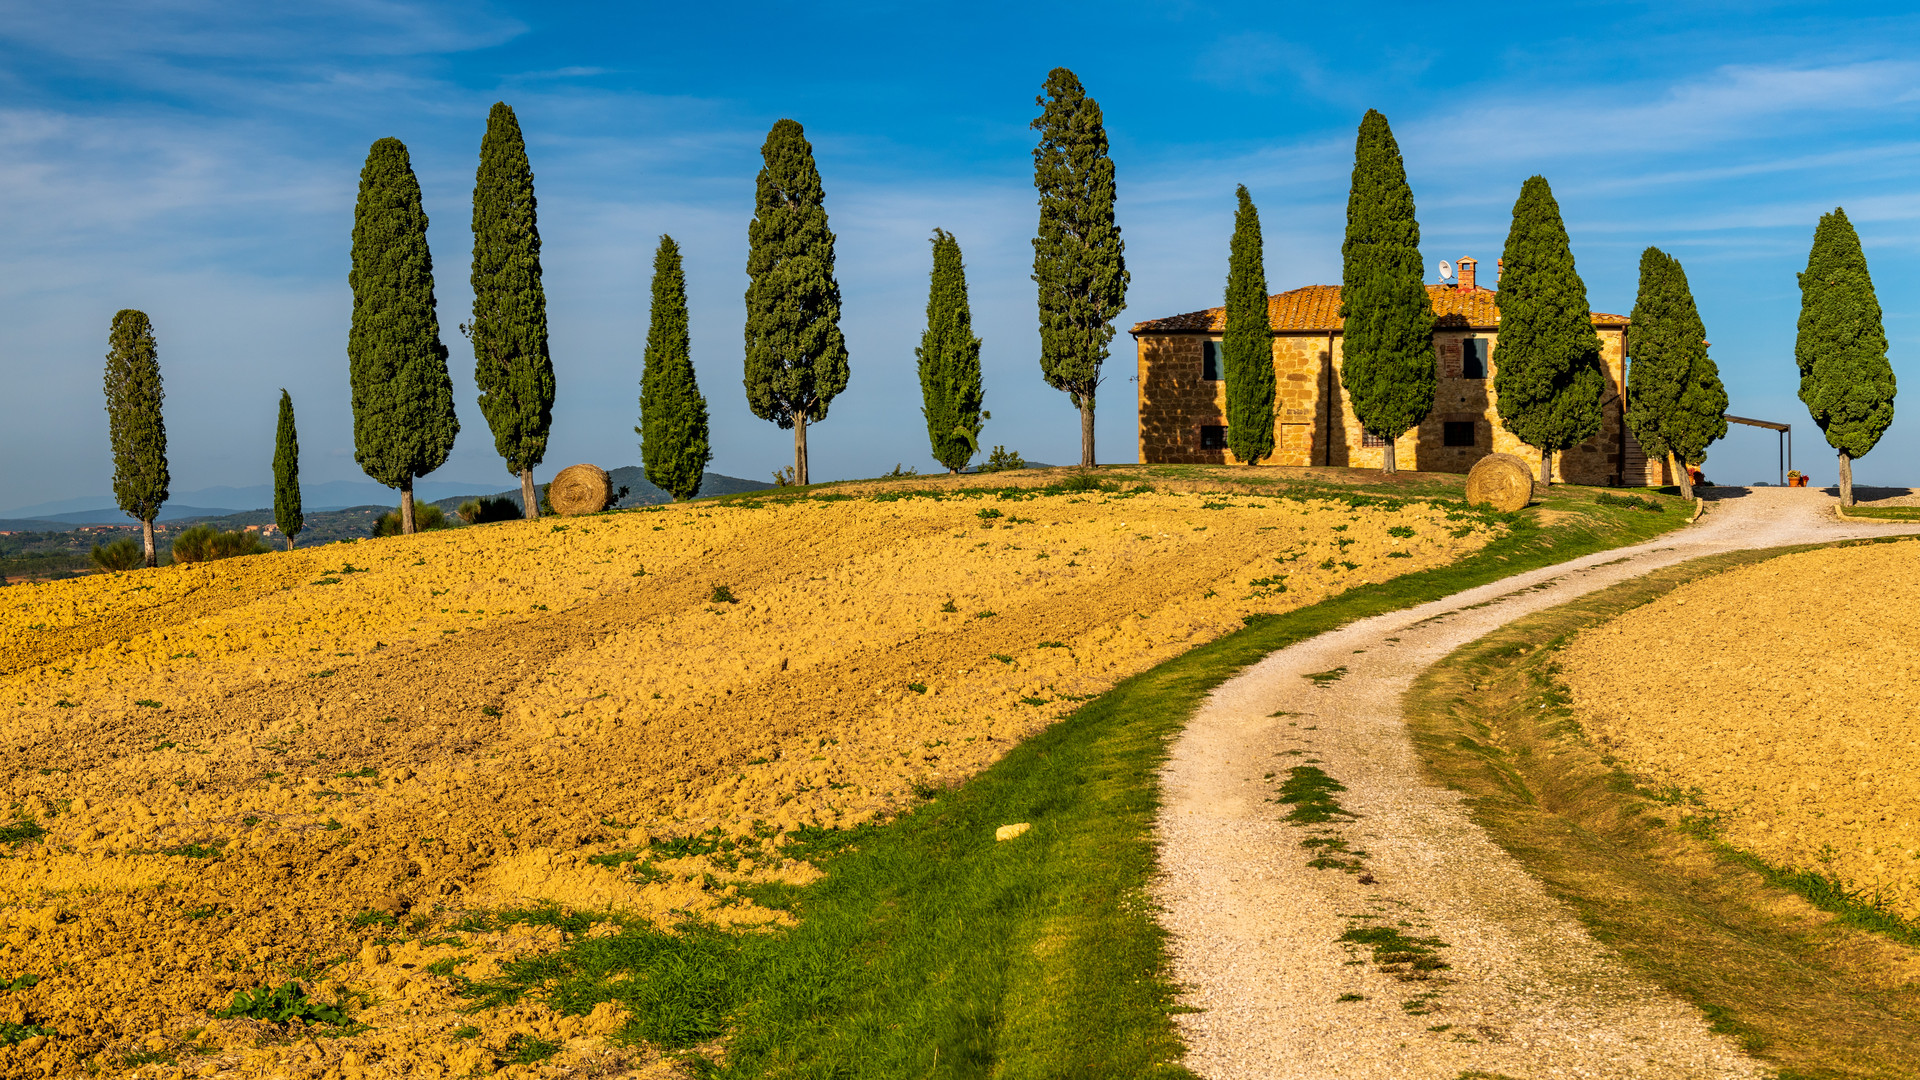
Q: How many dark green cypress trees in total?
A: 13